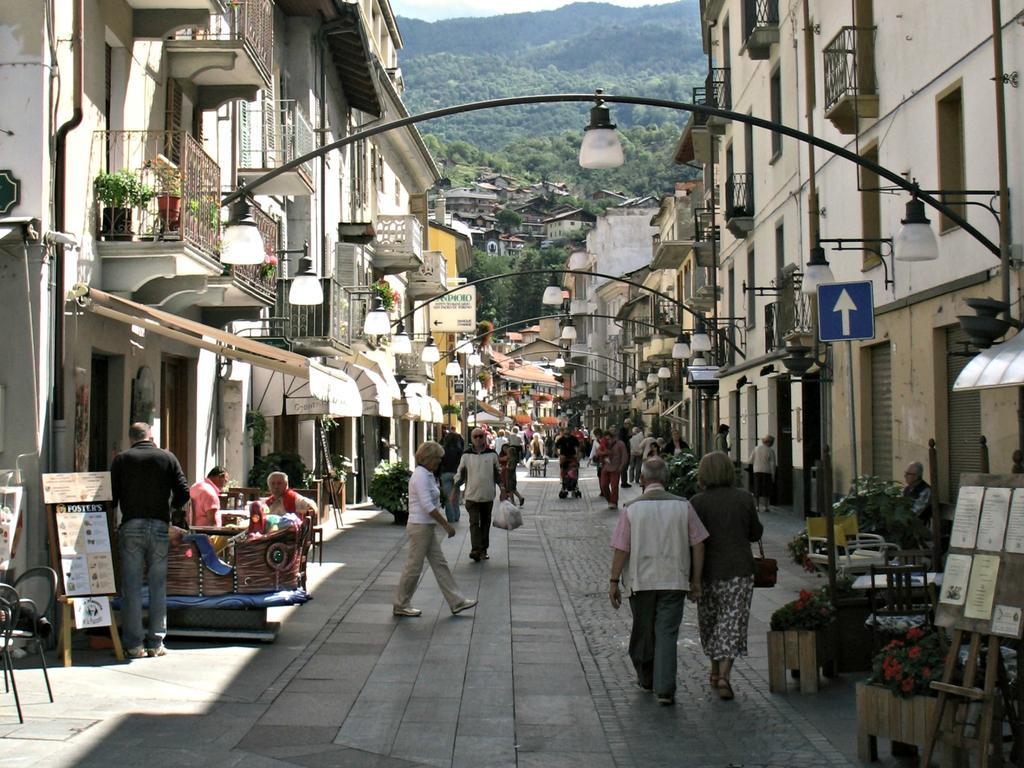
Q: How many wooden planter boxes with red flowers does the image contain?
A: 2